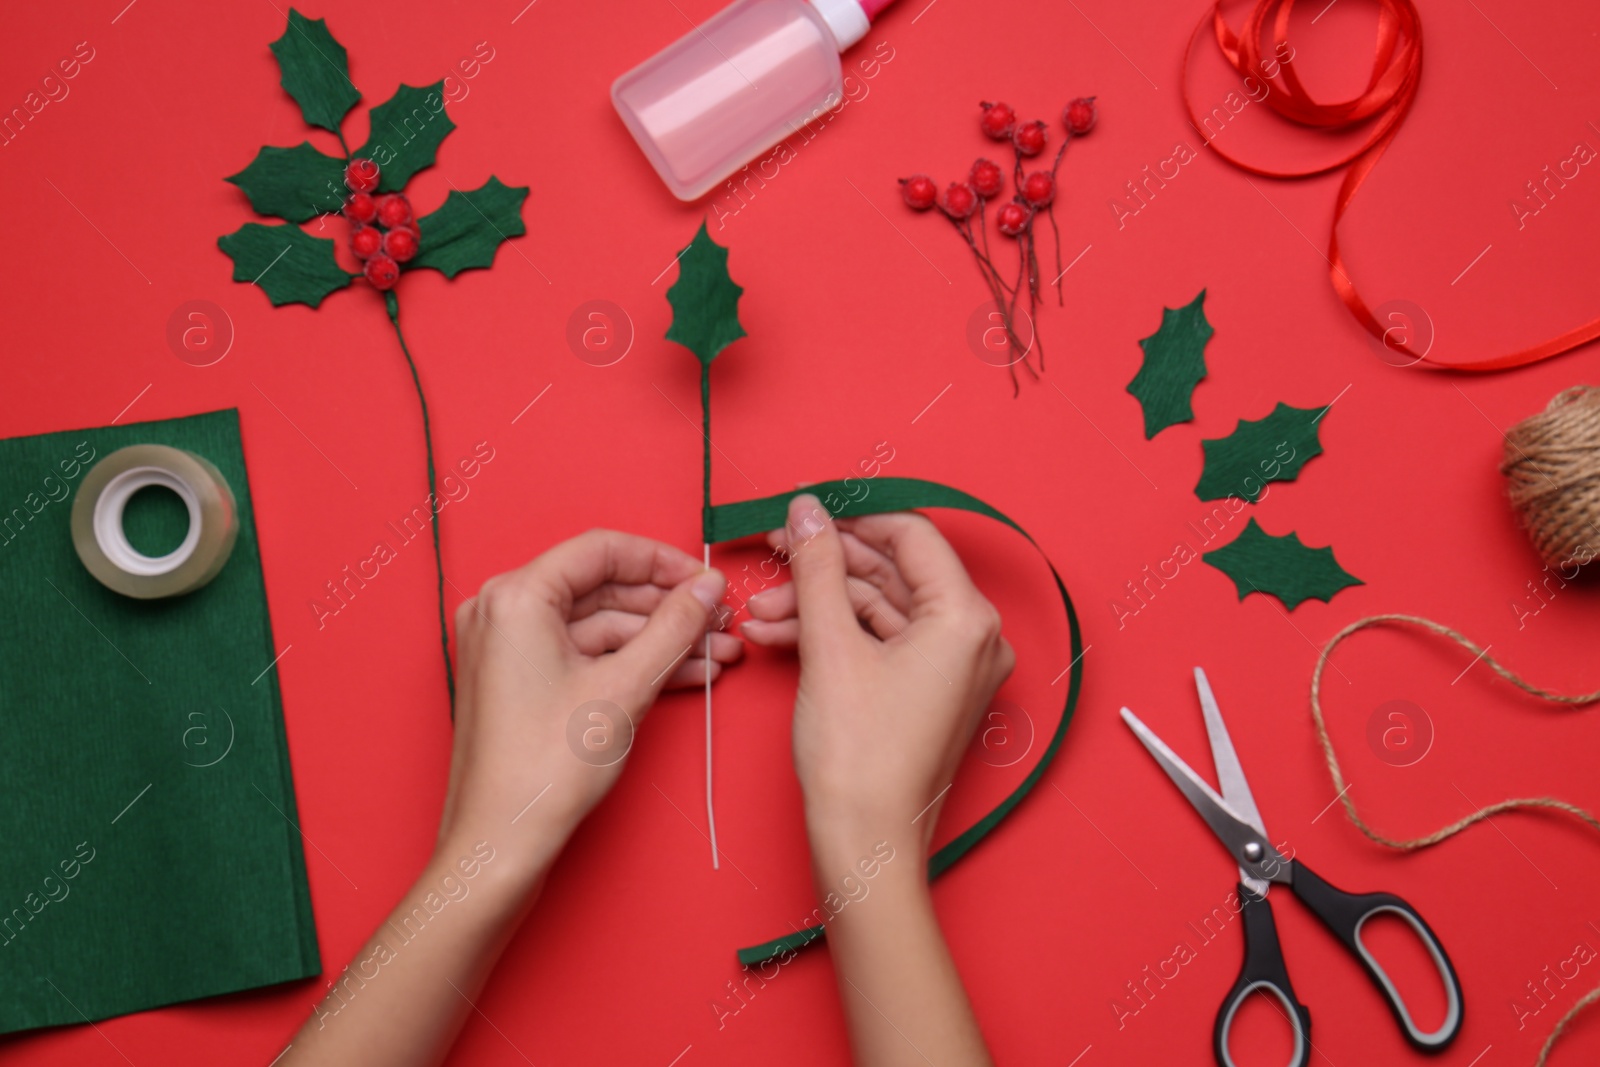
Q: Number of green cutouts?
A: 9